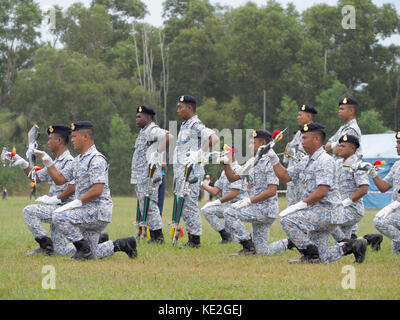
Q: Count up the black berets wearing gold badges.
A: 10